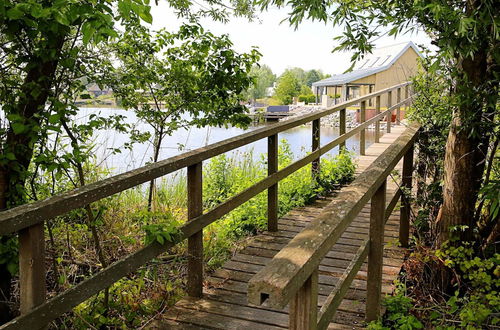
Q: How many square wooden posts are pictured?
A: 13